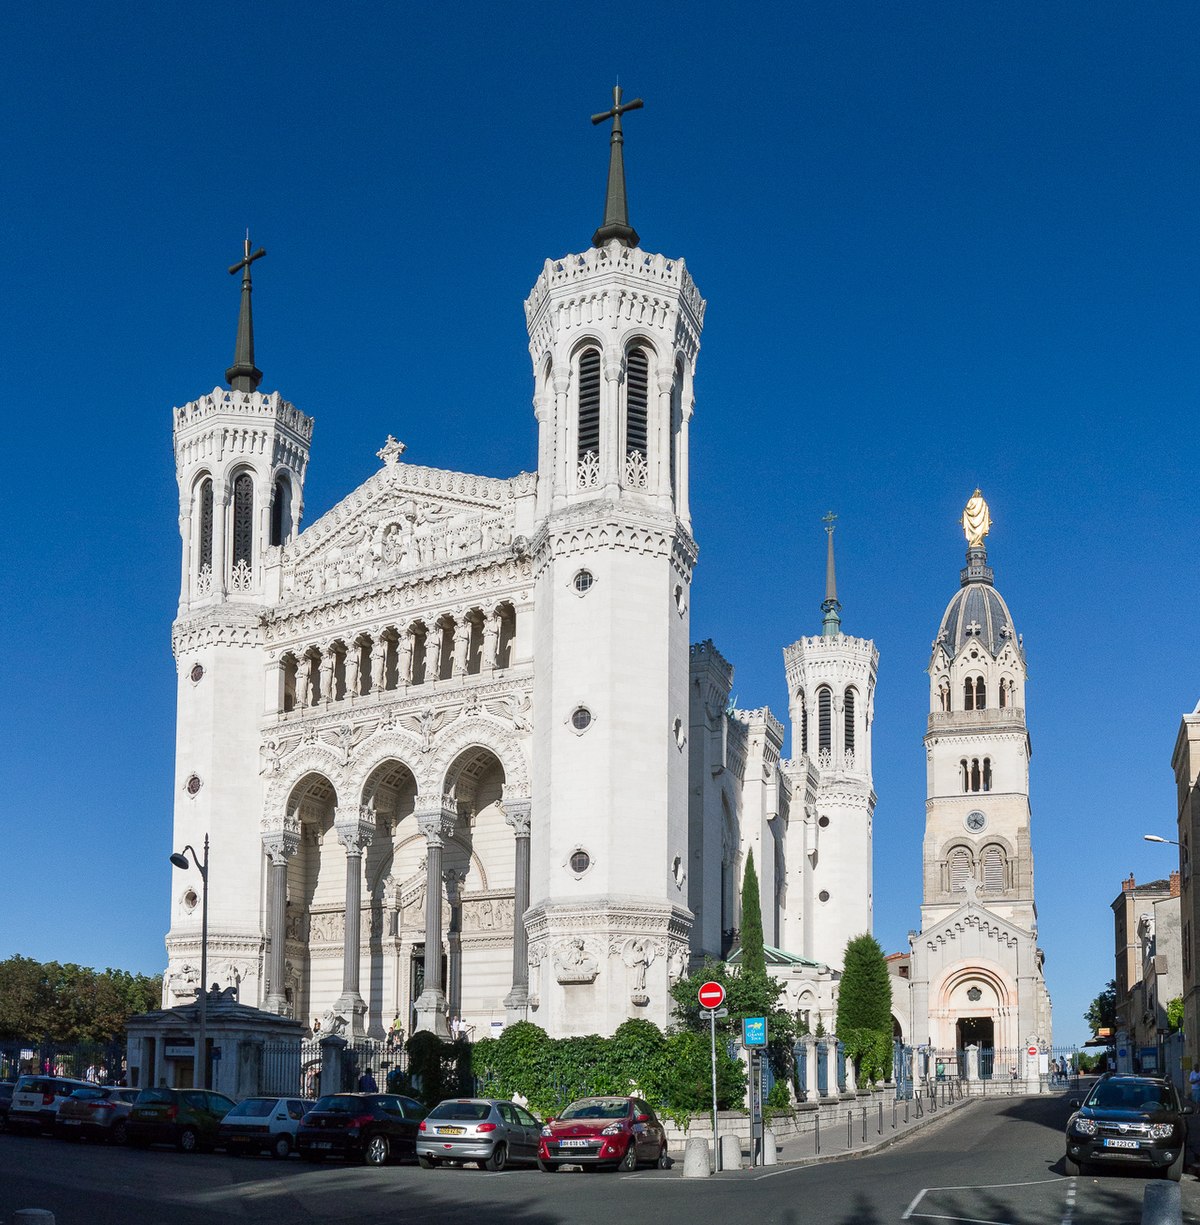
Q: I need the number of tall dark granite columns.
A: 4